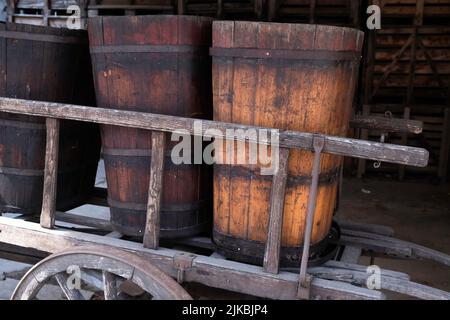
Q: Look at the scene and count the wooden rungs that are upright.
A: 3